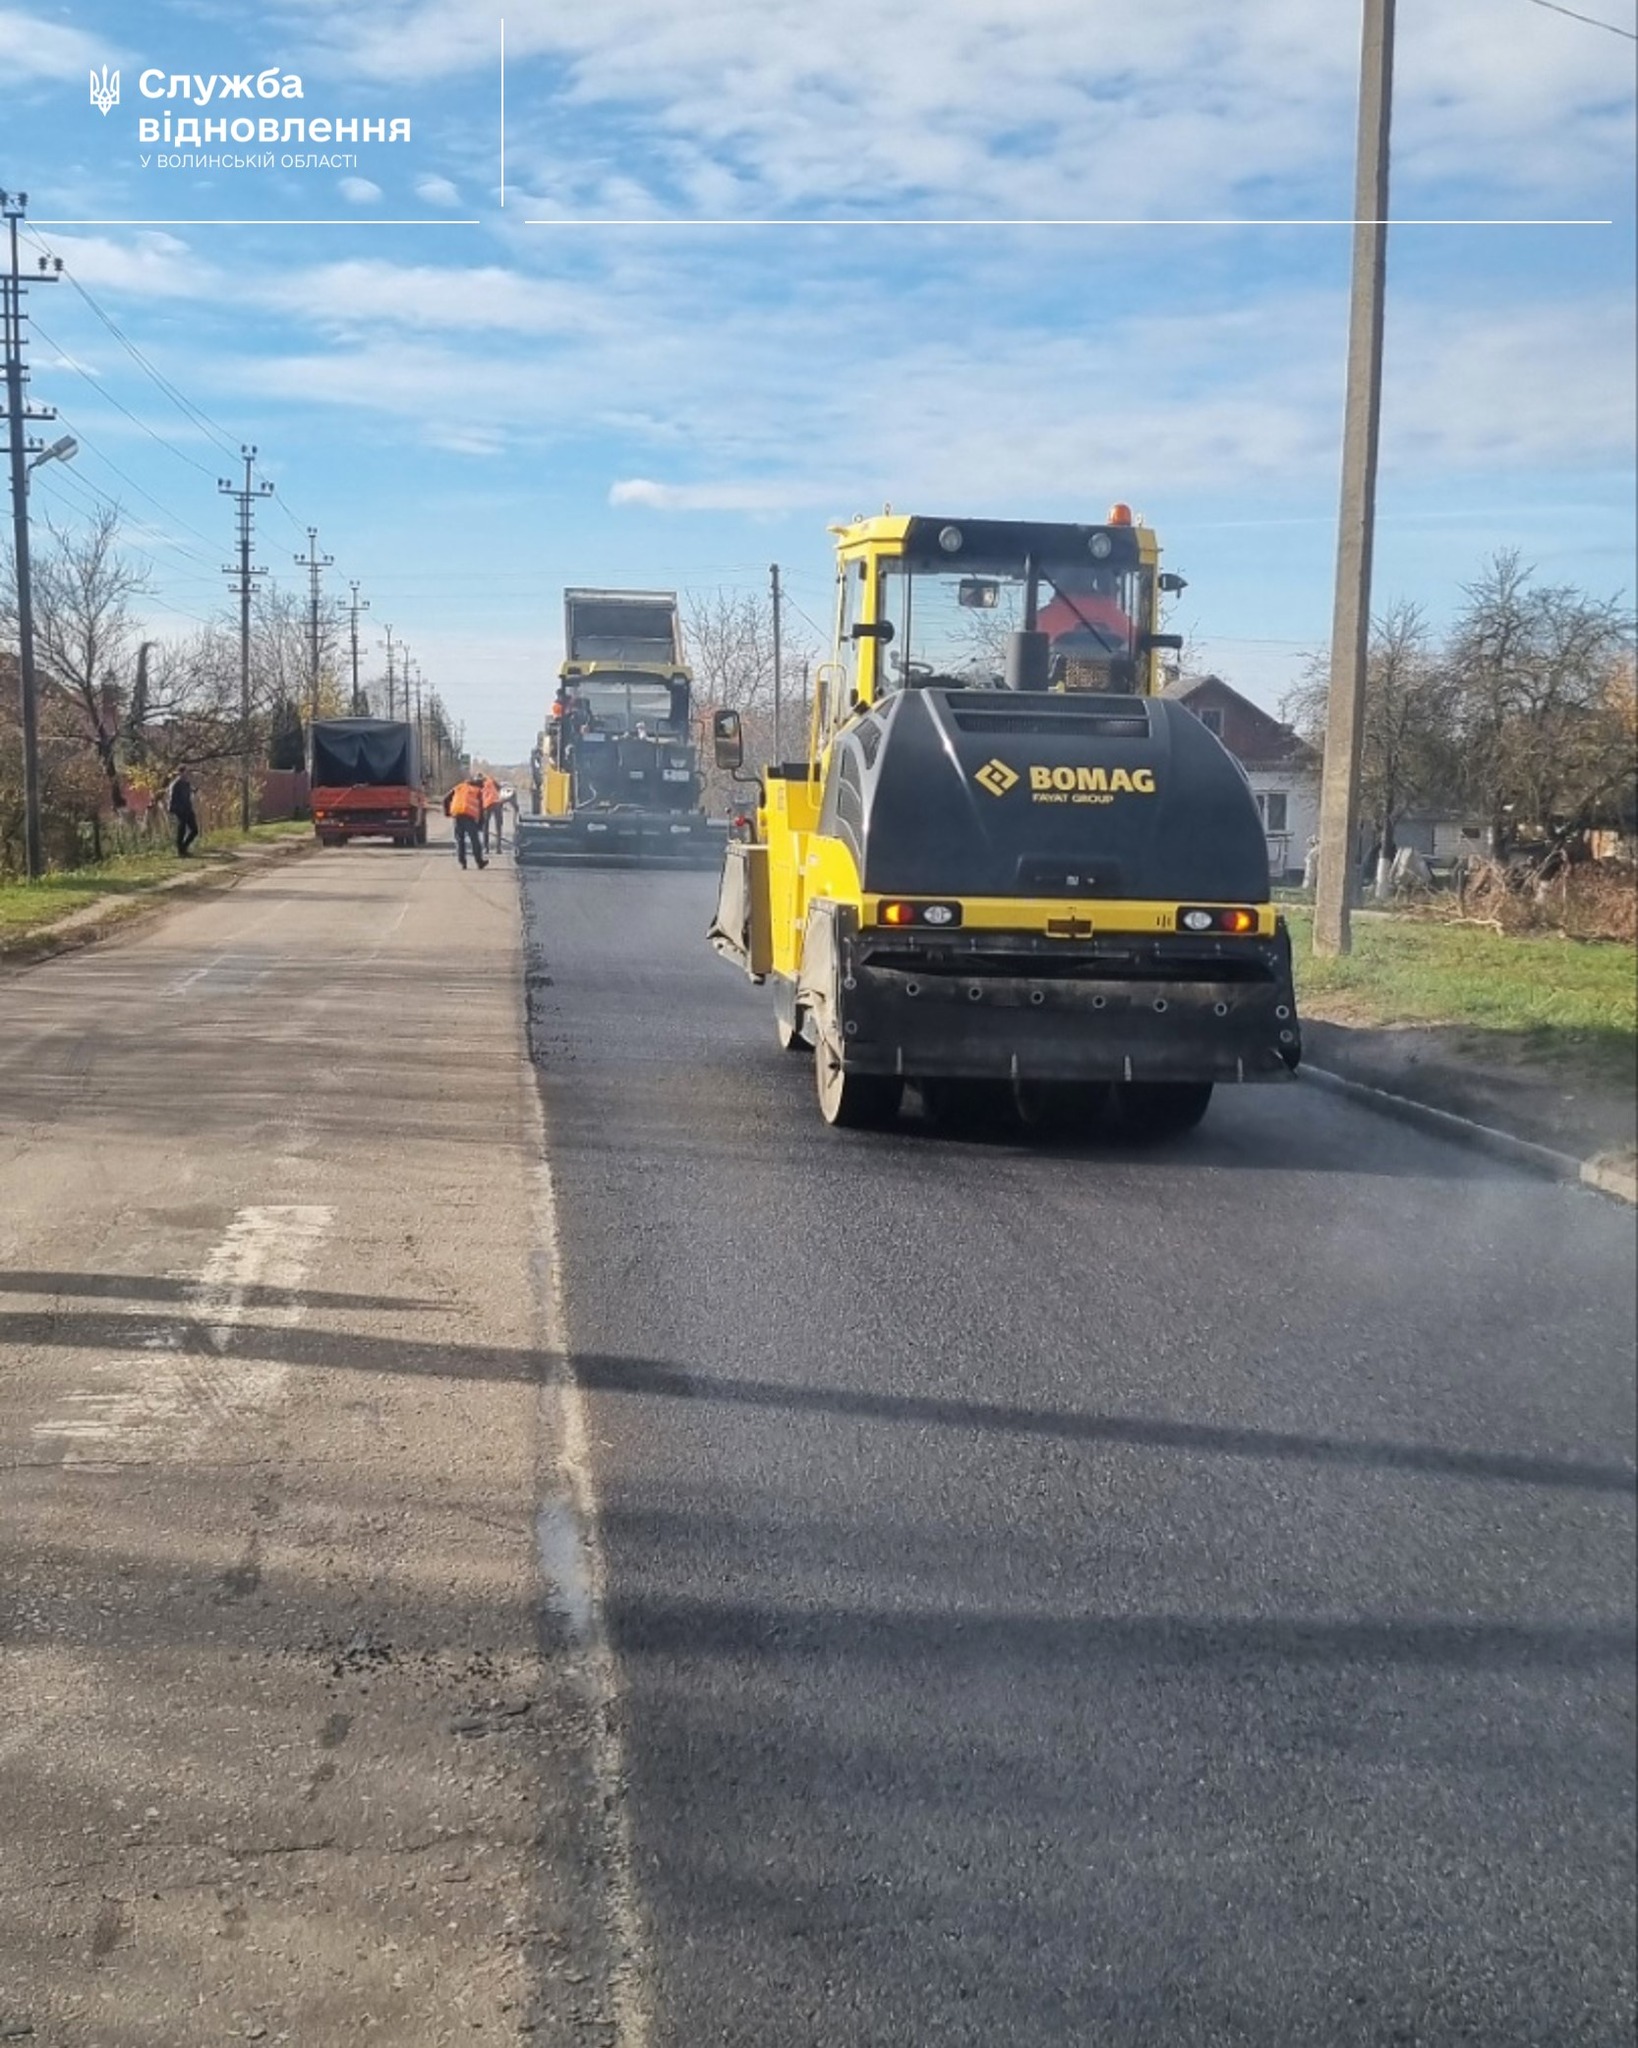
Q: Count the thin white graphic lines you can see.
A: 3